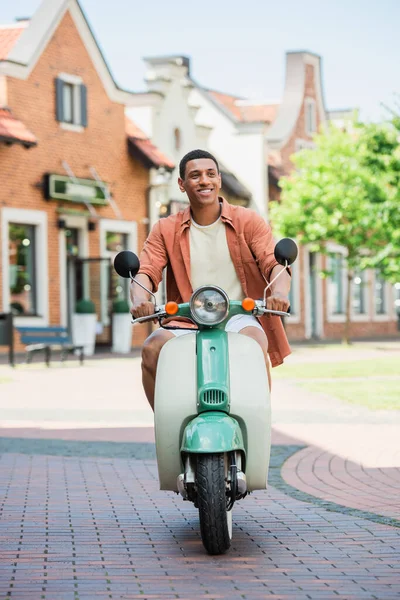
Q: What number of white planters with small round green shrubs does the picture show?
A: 2